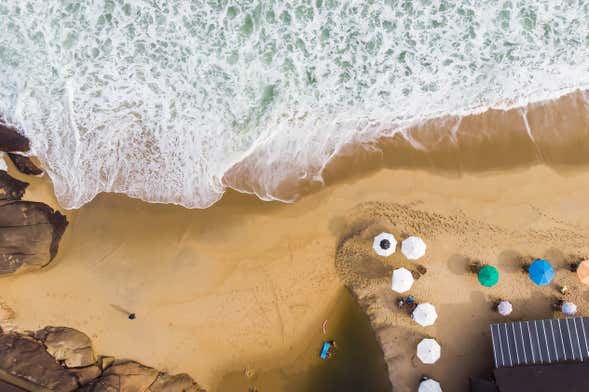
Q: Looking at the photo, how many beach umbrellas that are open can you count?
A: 11